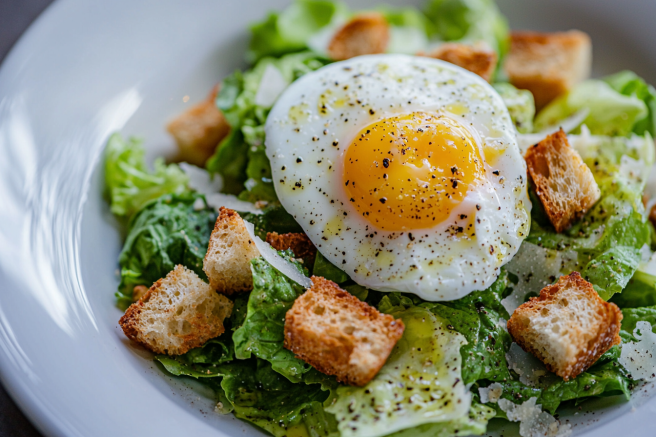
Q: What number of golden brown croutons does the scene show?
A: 10